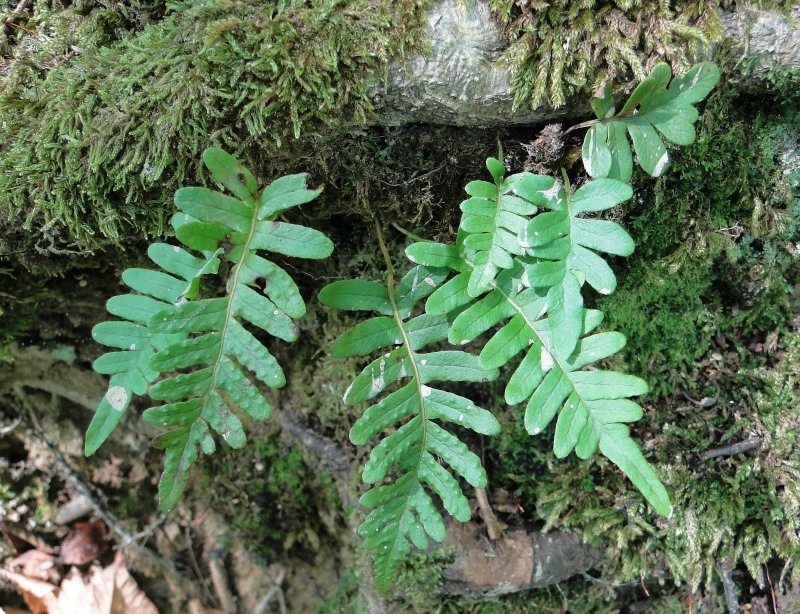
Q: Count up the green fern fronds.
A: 7